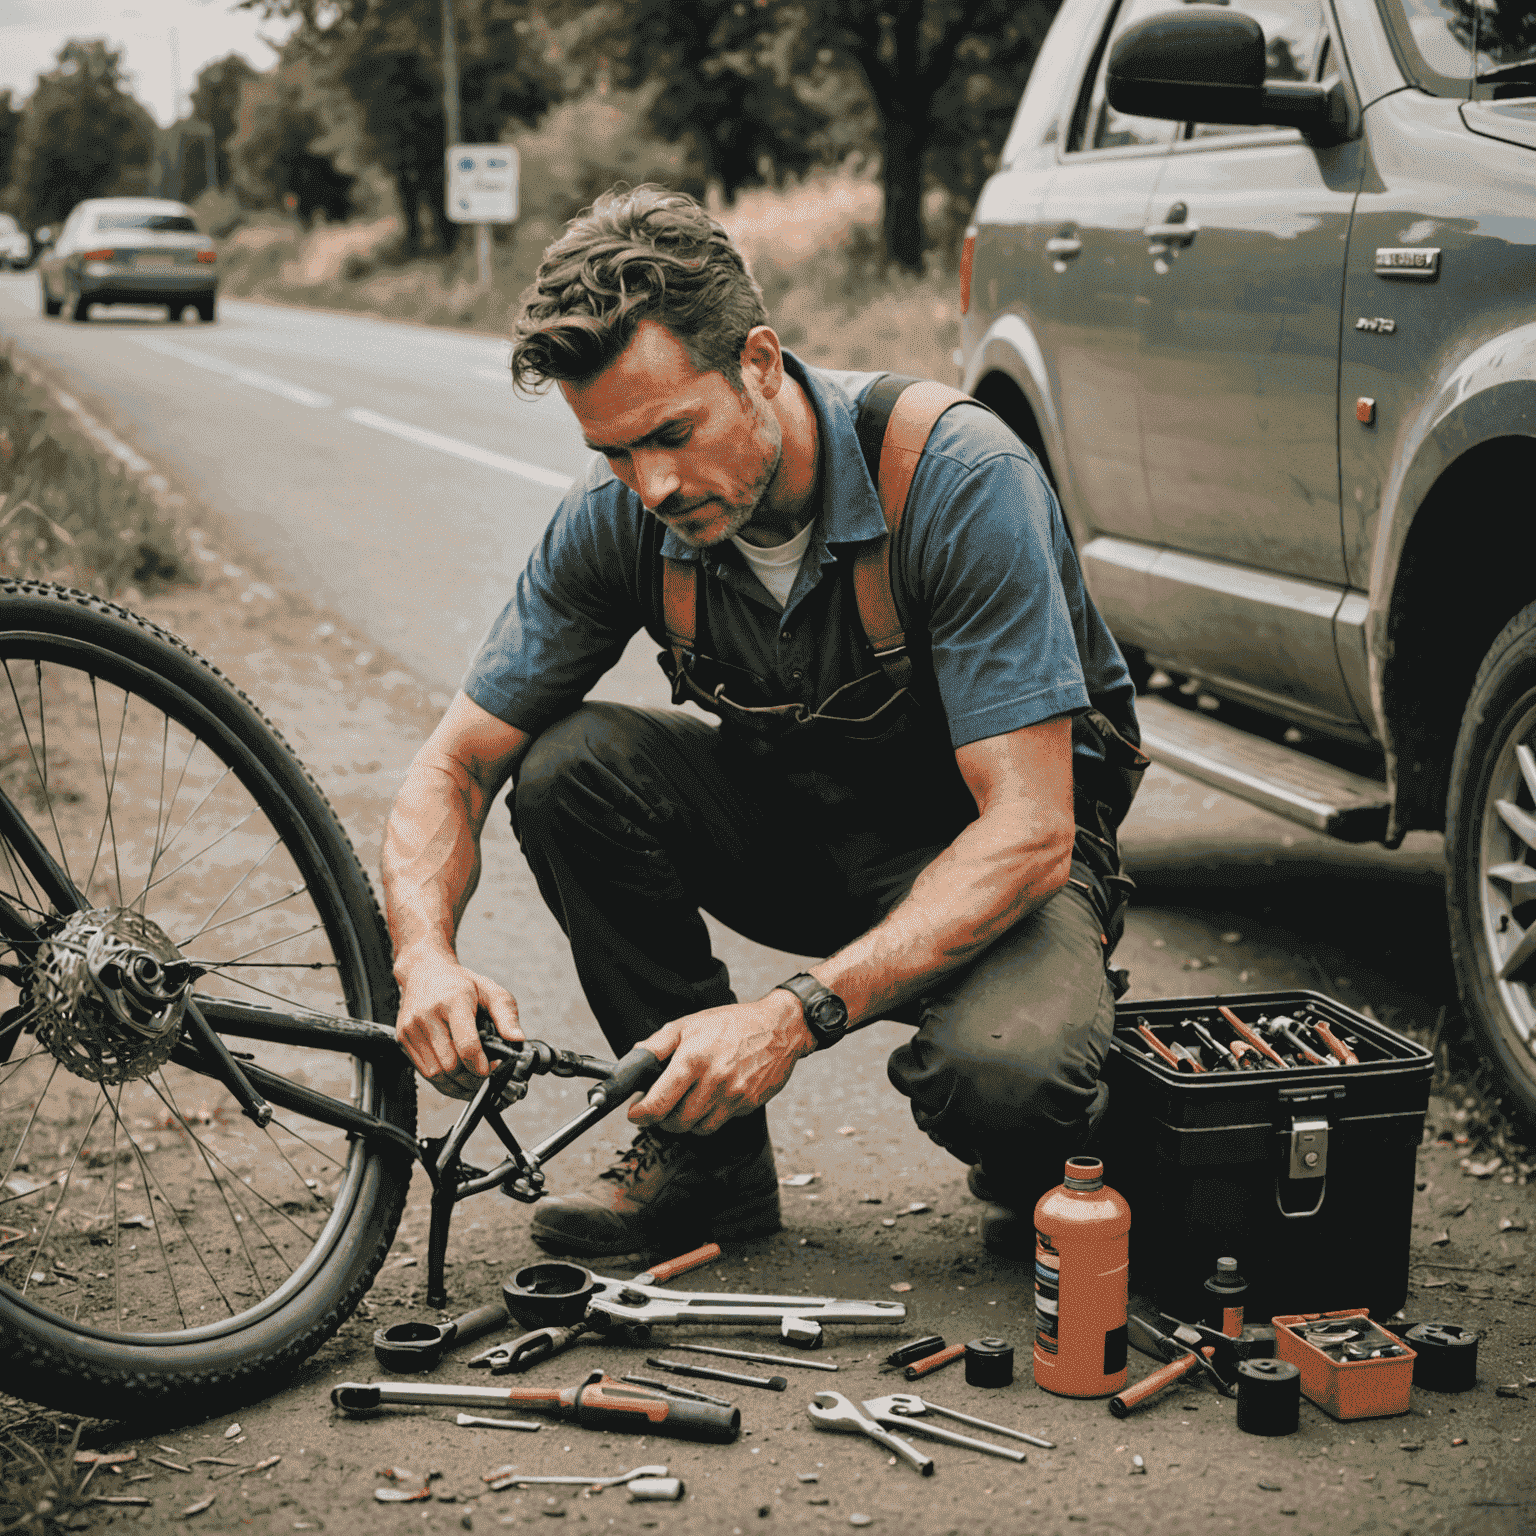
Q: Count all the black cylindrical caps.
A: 3